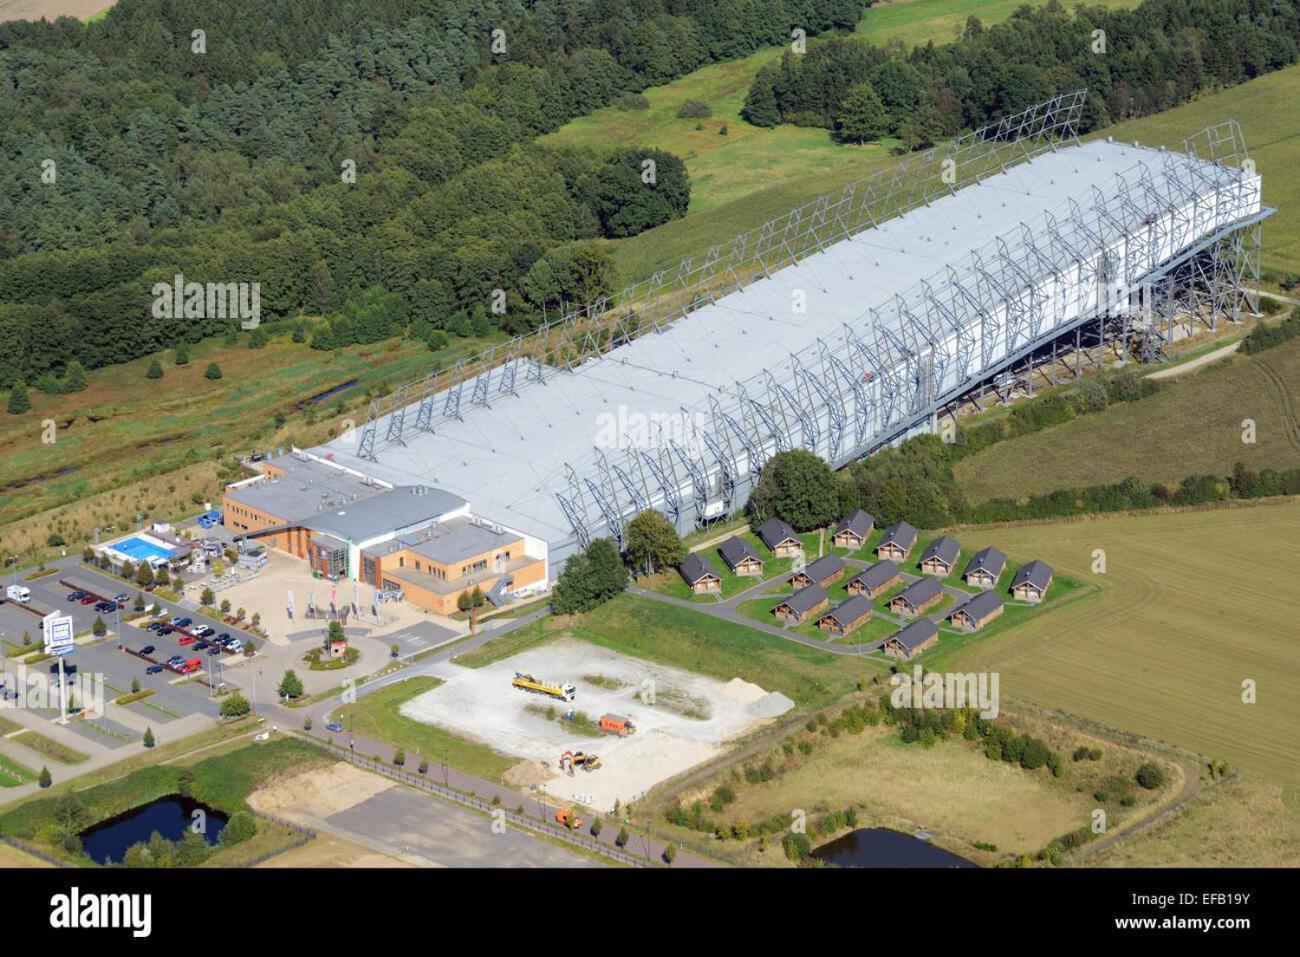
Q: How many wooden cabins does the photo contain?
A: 15